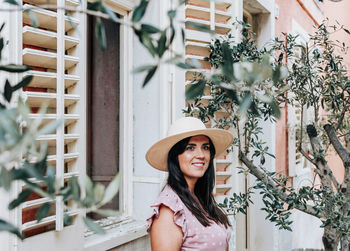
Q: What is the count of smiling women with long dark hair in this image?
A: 1